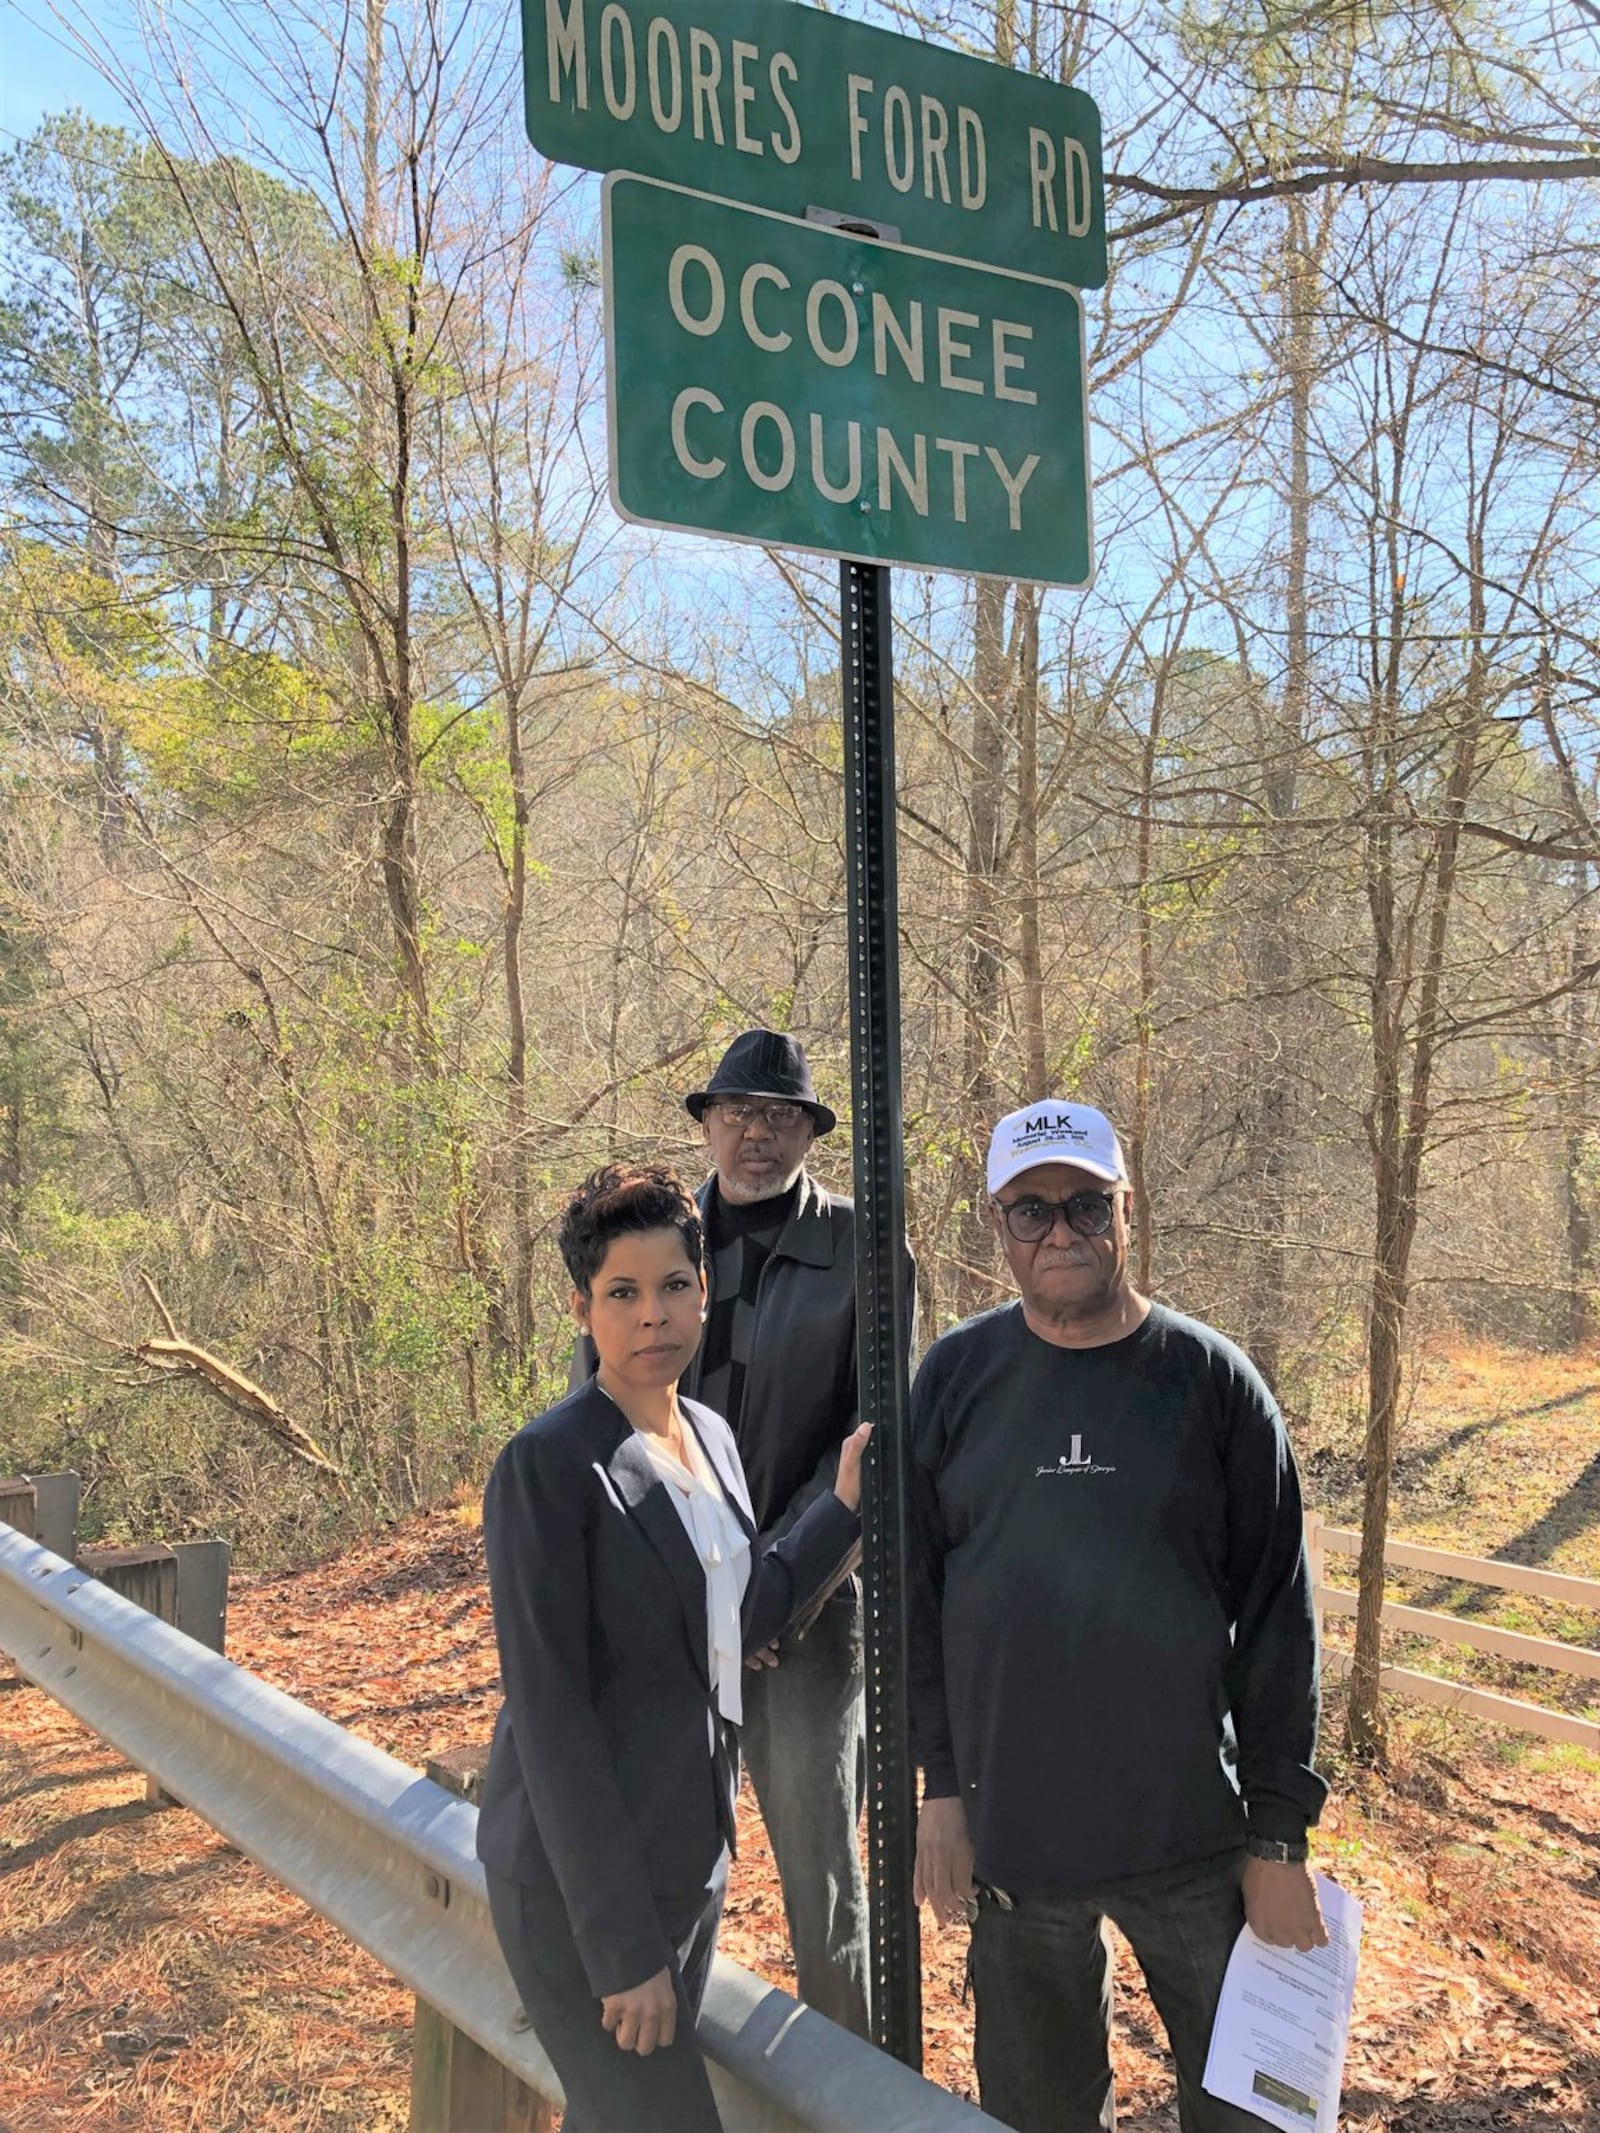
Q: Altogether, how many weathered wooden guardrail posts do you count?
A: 3